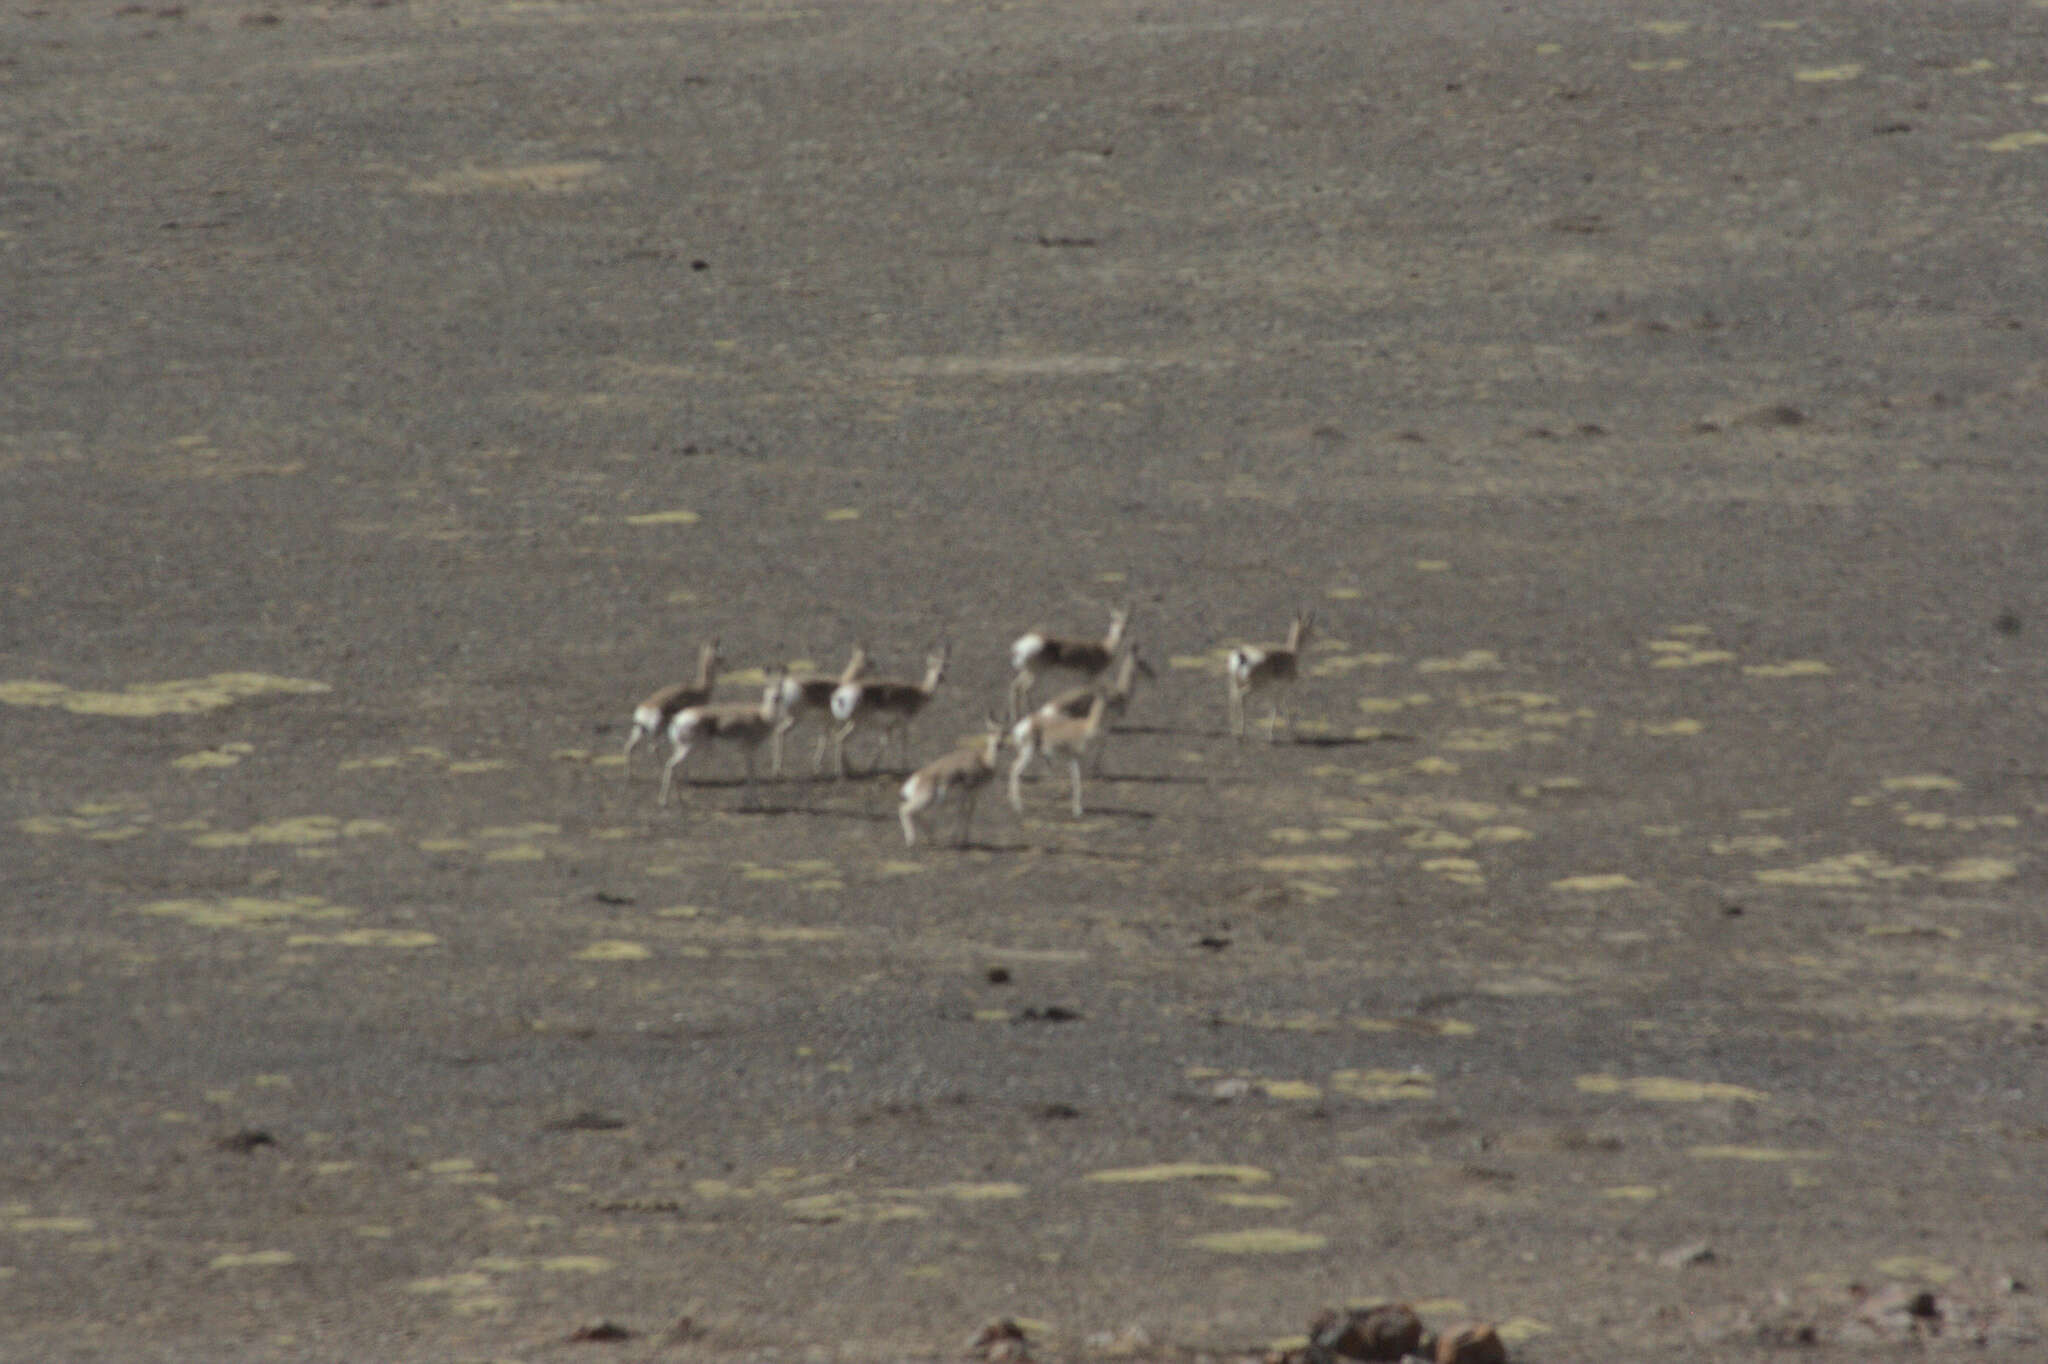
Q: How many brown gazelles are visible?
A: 9